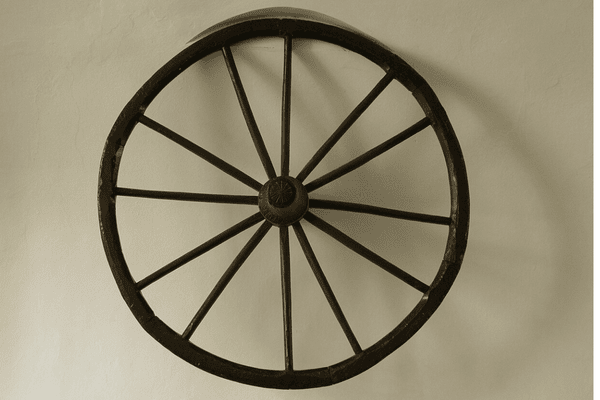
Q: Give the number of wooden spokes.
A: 12